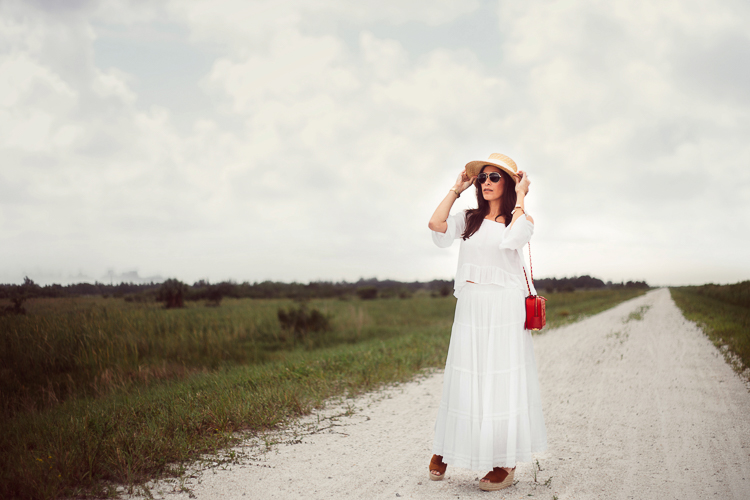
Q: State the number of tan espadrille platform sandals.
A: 2